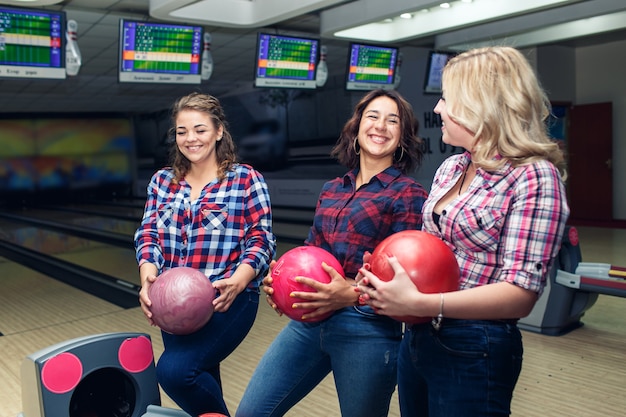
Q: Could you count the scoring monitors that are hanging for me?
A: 5